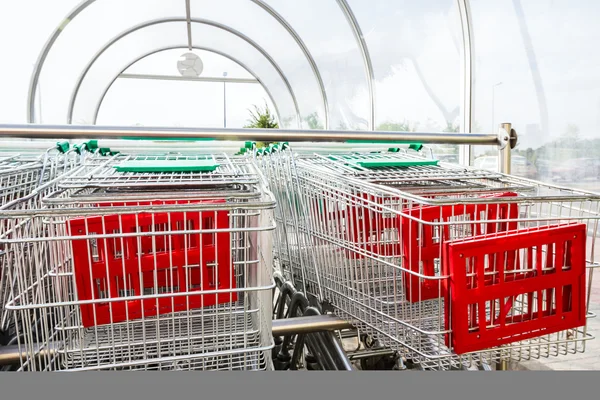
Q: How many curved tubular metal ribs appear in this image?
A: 5